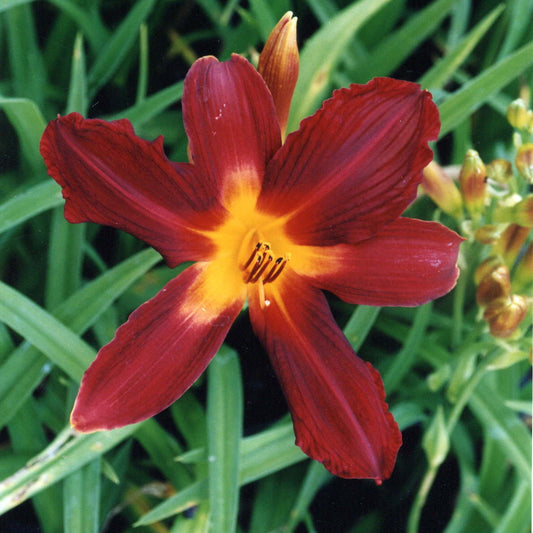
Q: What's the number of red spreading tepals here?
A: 6